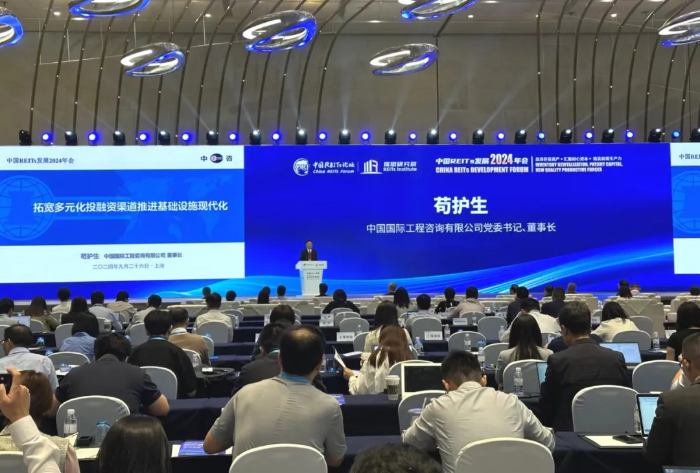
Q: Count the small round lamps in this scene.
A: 15